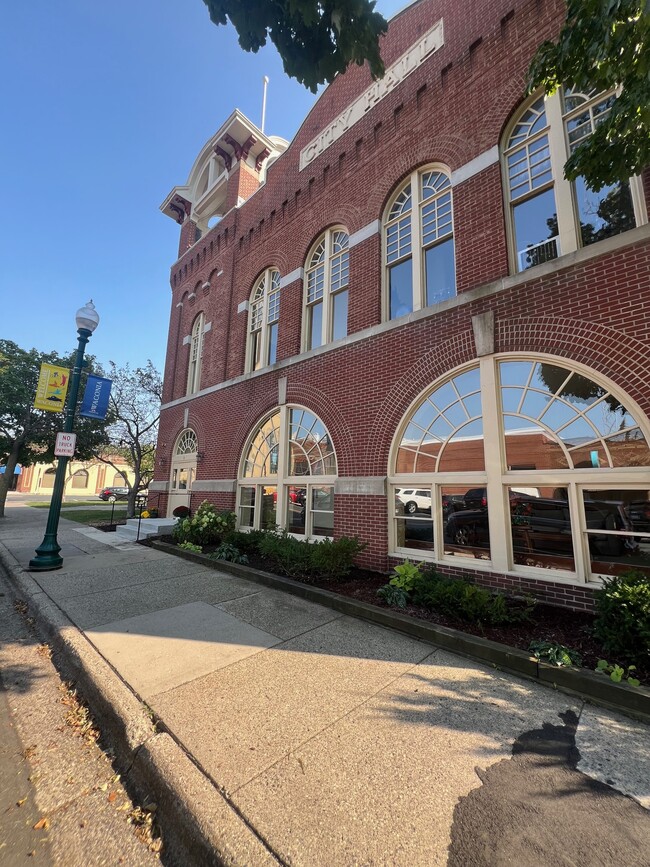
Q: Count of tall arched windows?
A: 5